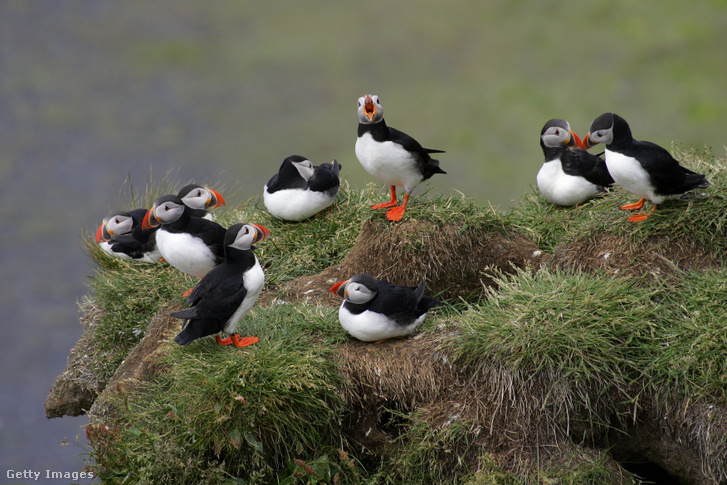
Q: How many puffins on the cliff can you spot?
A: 9